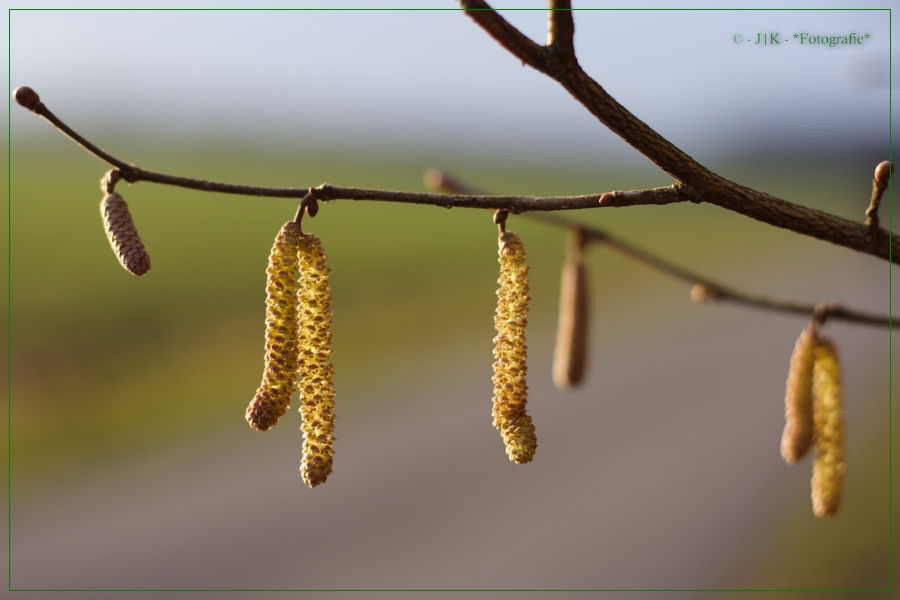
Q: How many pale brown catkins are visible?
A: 2